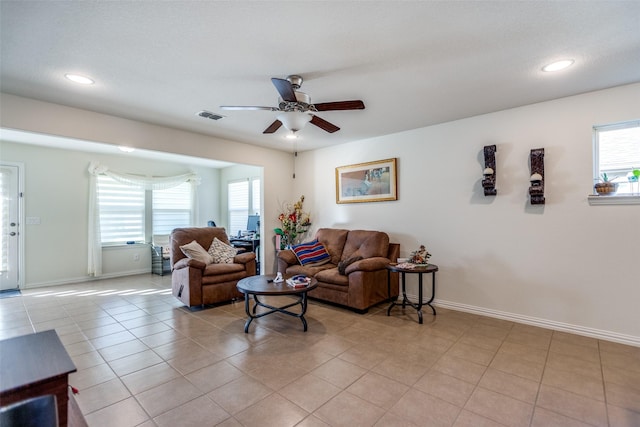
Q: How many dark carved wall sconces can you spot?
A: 2